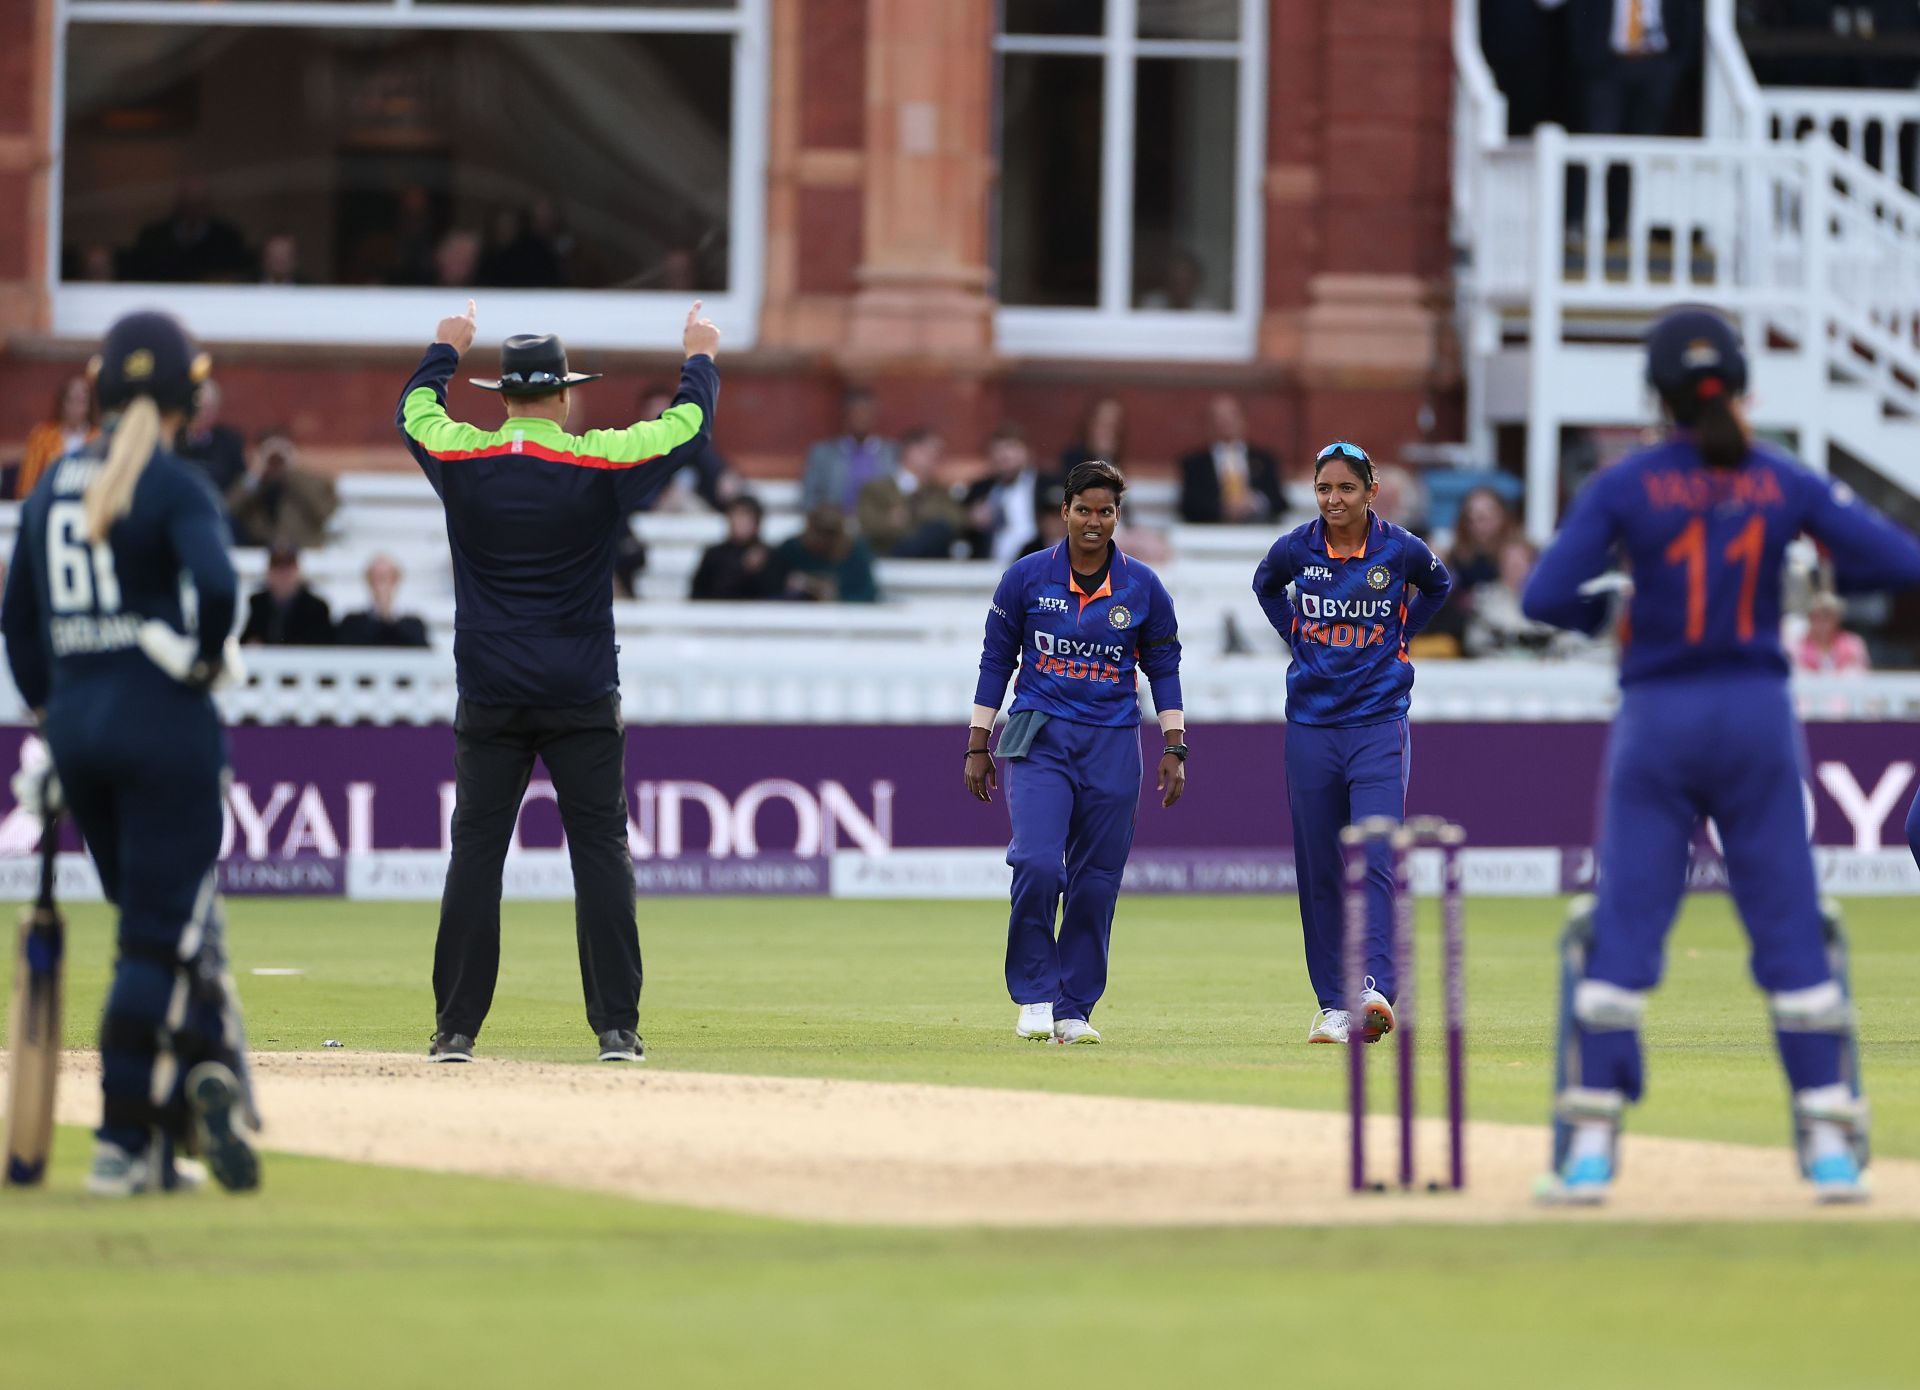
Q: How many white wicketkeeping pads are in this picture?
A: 2